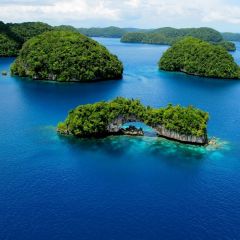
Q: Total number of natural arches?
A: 1